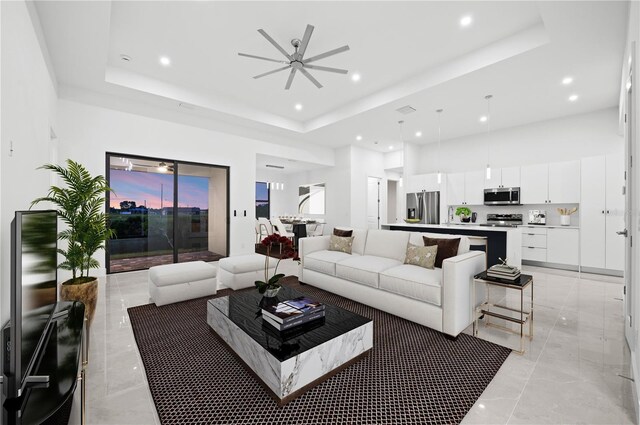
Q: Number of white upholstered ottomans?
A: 2